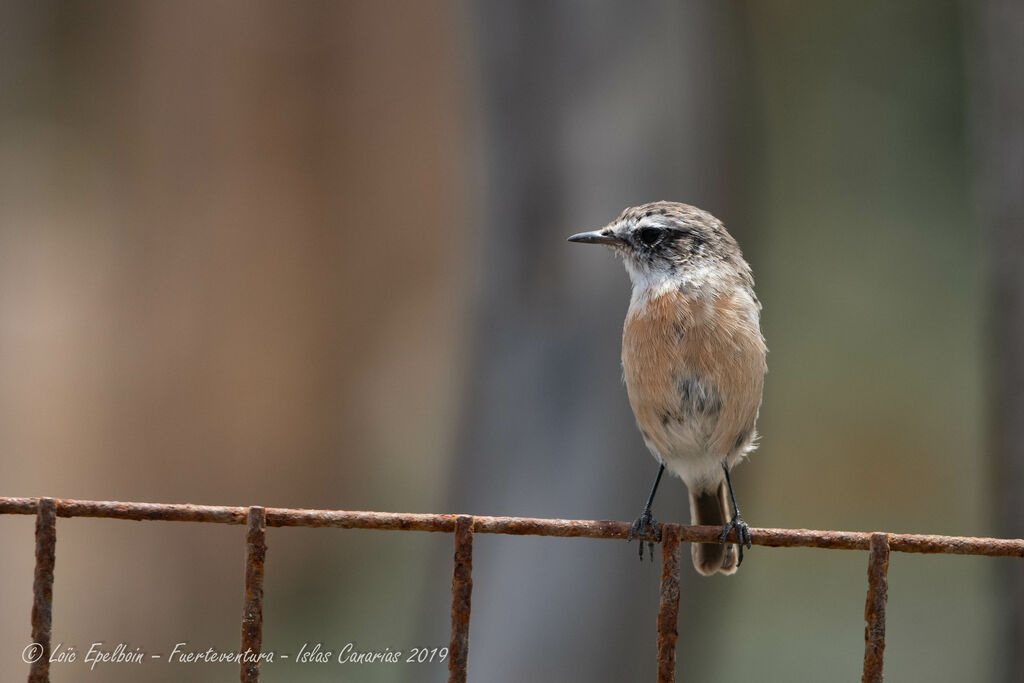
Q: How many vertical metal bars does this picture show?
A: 5